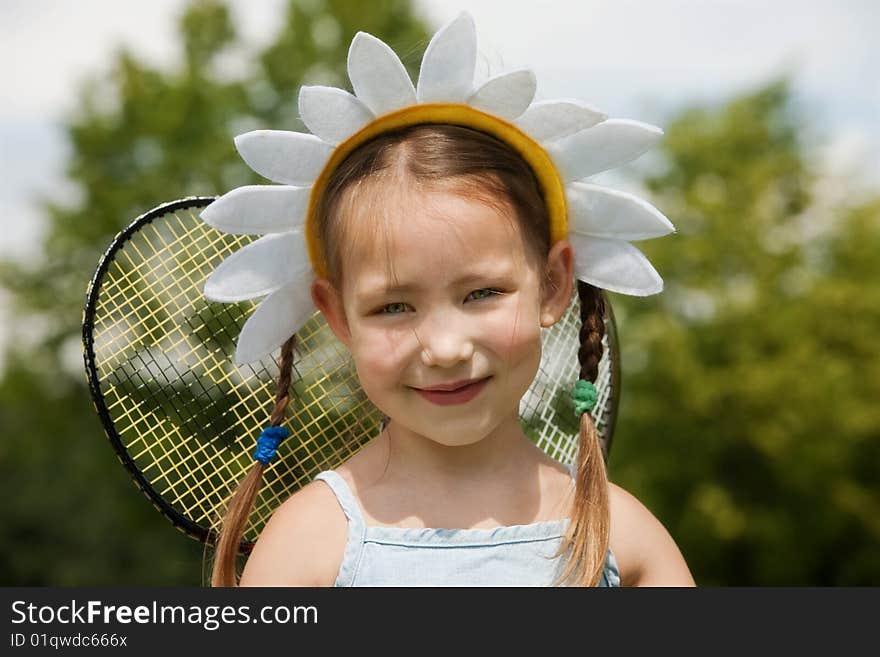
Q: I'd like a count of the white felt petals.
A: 12